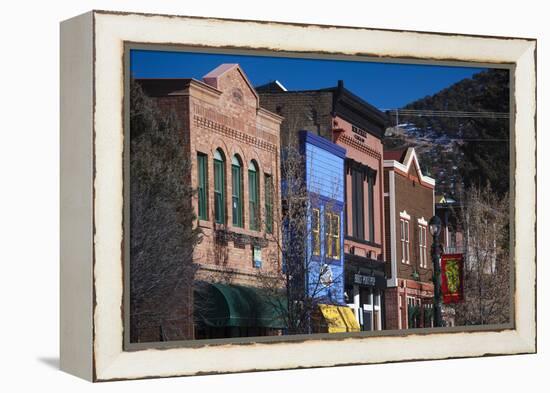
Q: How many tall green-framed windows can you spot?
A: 5